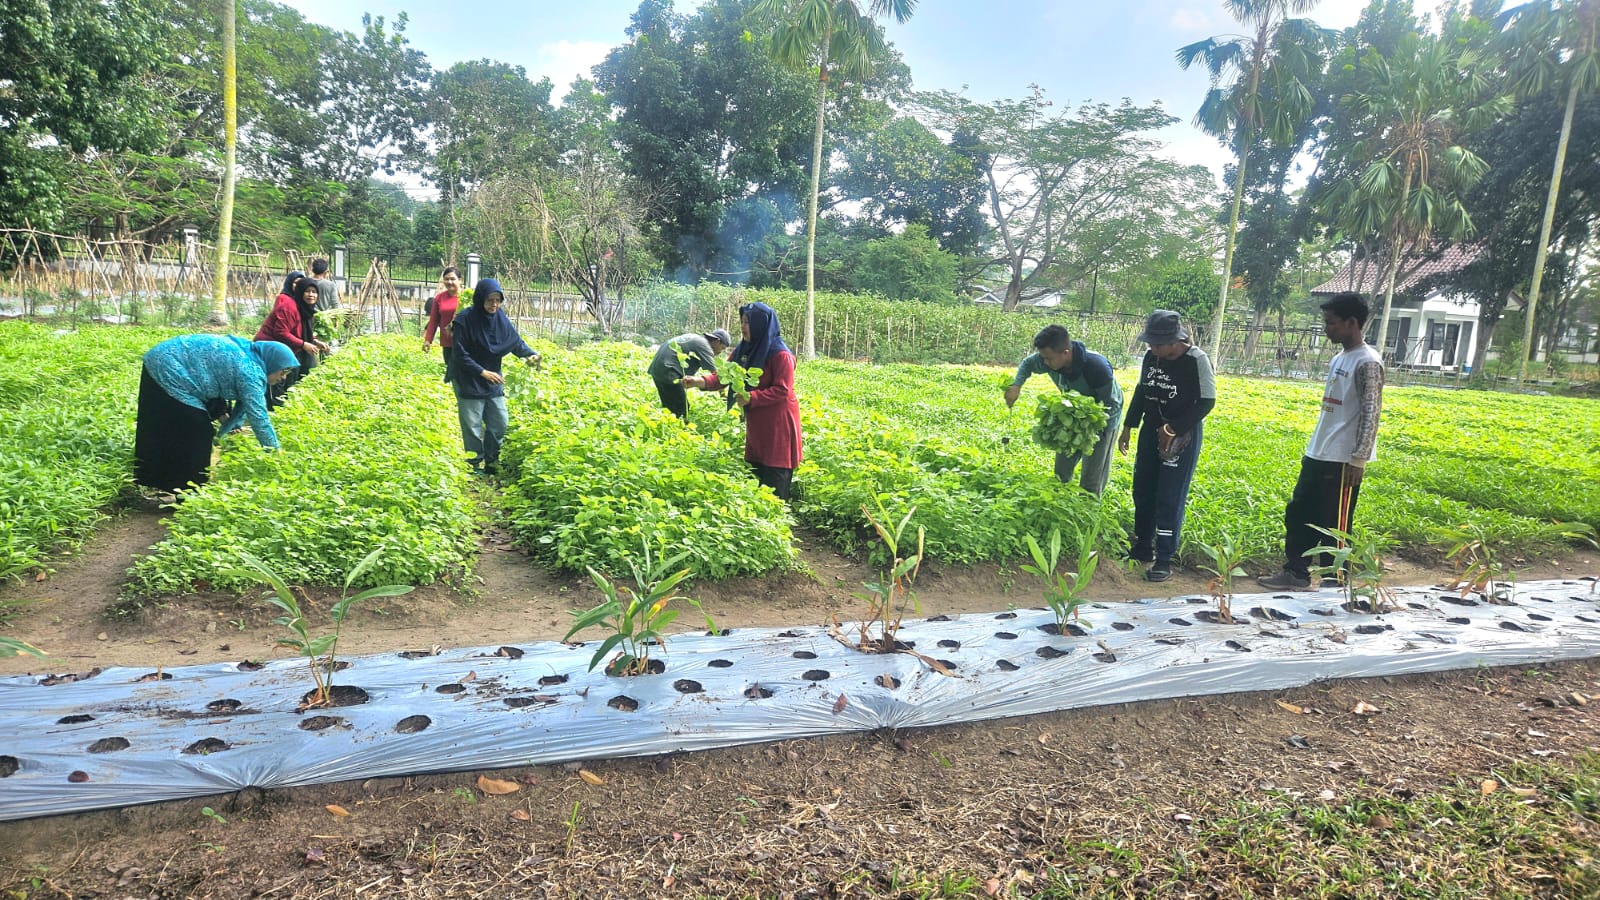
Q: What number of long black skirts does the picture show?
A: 1